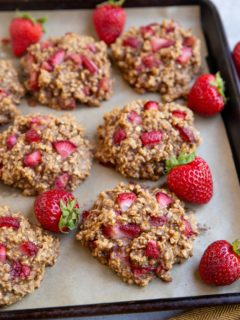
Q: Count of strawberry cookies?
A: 7